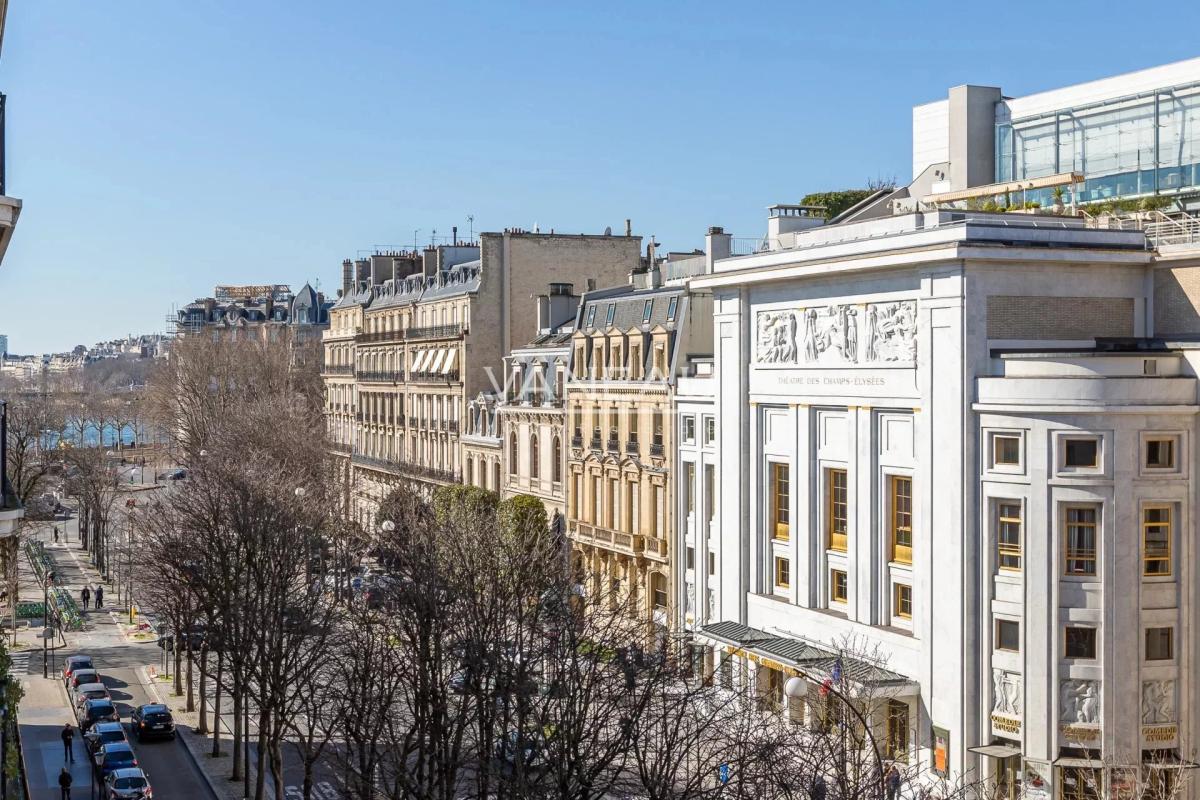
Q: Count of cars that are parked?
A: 7